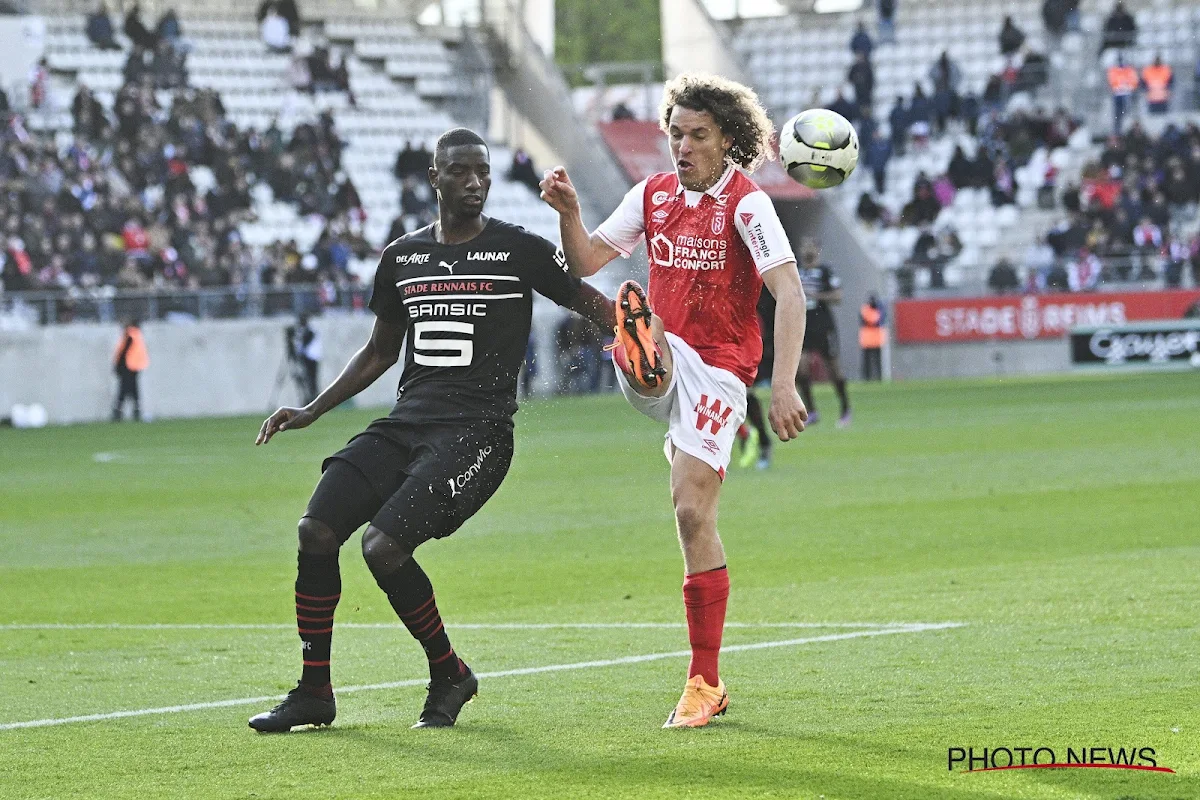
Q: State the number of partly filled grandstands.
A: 2